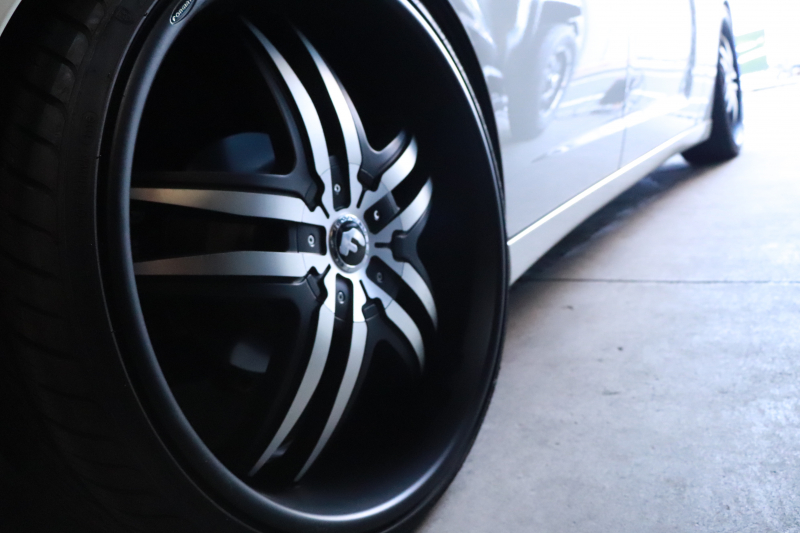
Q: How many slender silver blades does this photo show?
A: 10